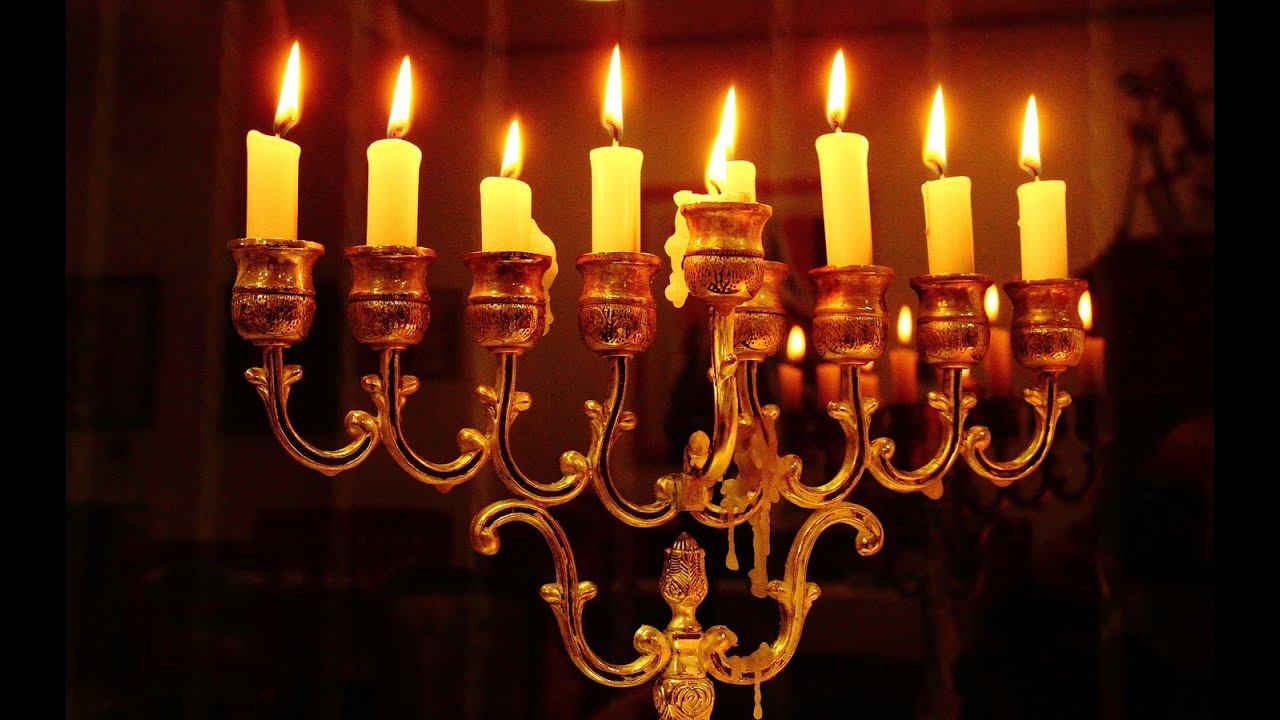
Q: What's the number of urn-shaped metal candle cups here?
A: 9